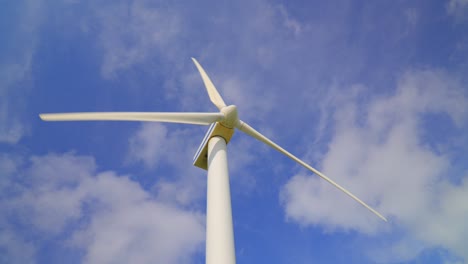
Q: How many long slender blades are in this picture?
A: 3